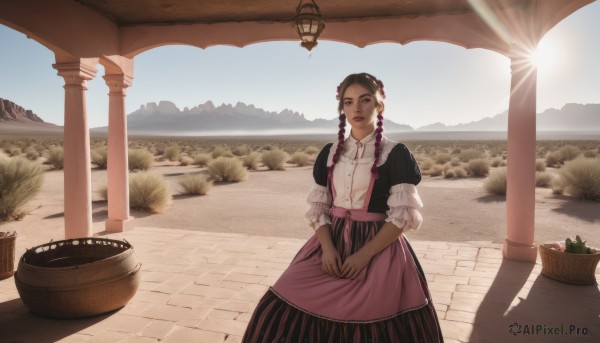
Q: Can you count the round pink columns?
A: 3